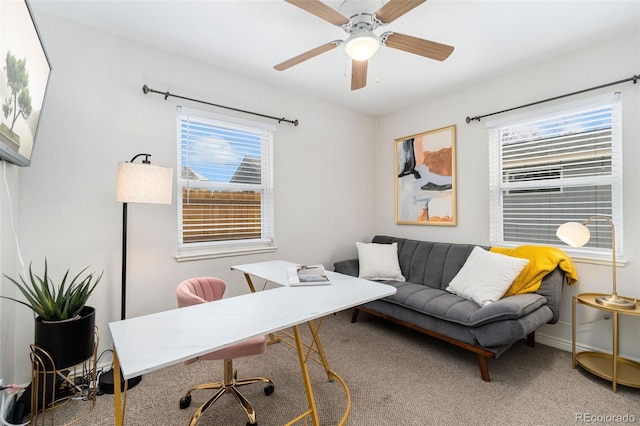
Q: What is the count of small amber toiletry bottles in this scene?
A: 0